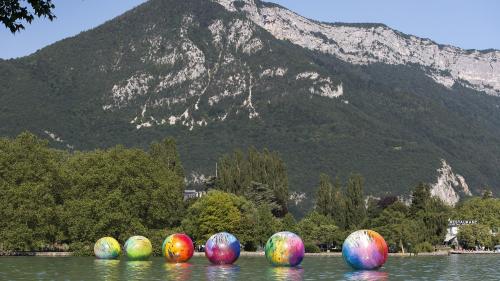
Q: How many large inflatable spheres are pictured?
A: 6